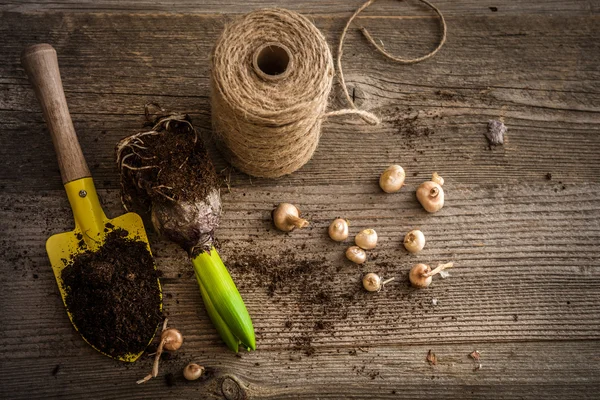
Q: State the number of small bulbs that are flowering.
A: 0